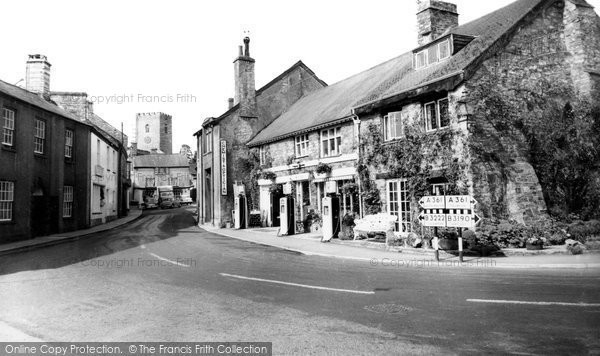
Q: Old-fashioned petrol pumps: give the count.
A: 3